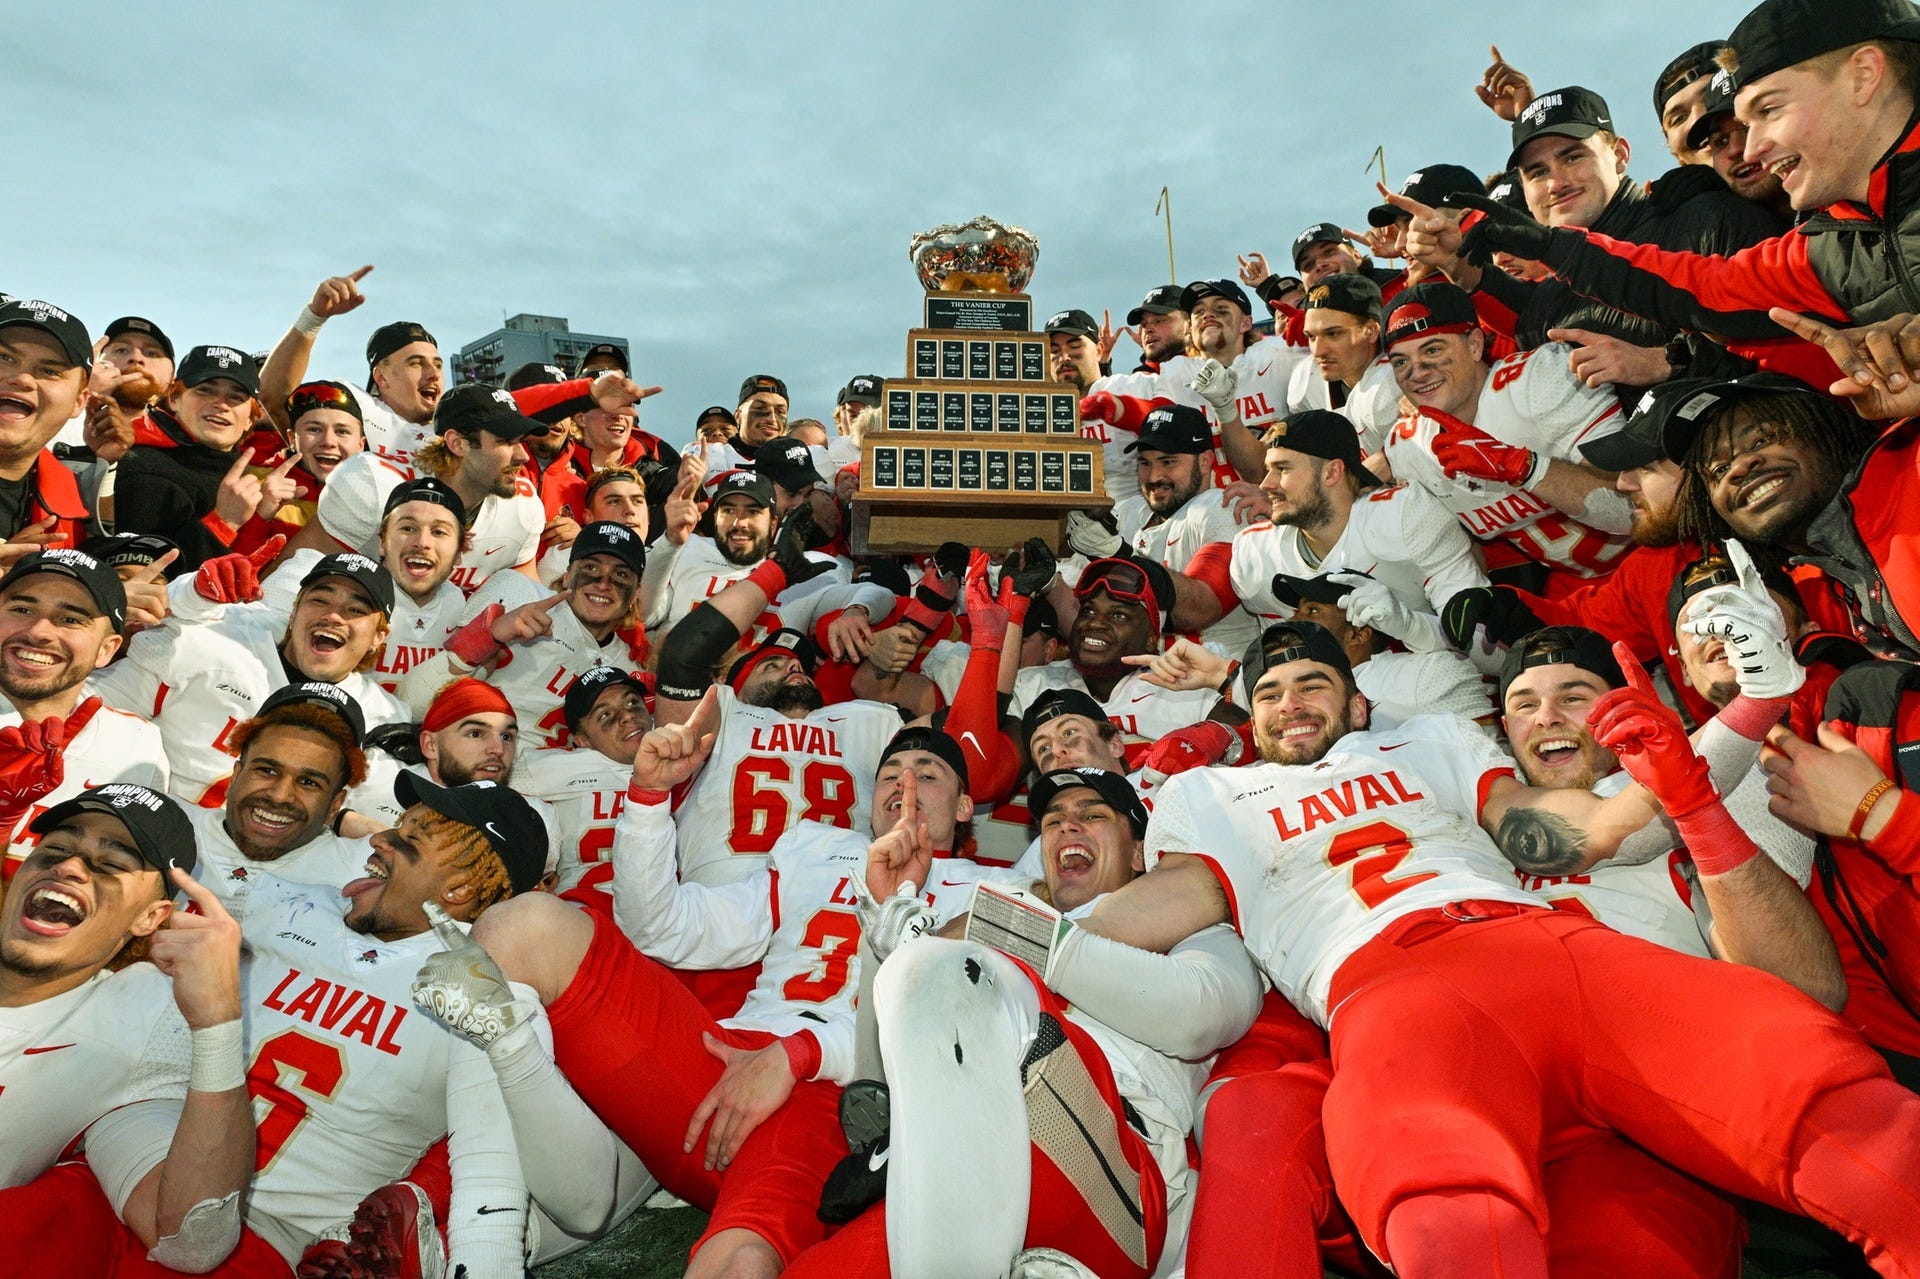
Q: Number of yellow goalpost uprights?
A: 2